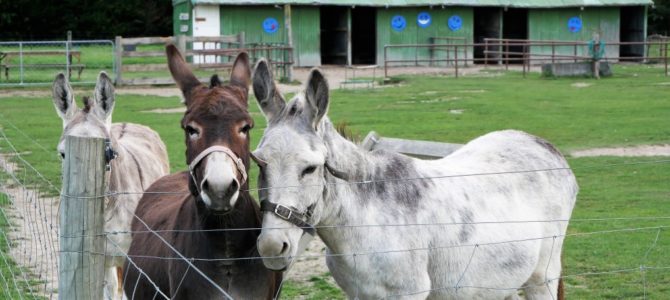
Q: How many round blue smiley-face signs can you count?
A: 5